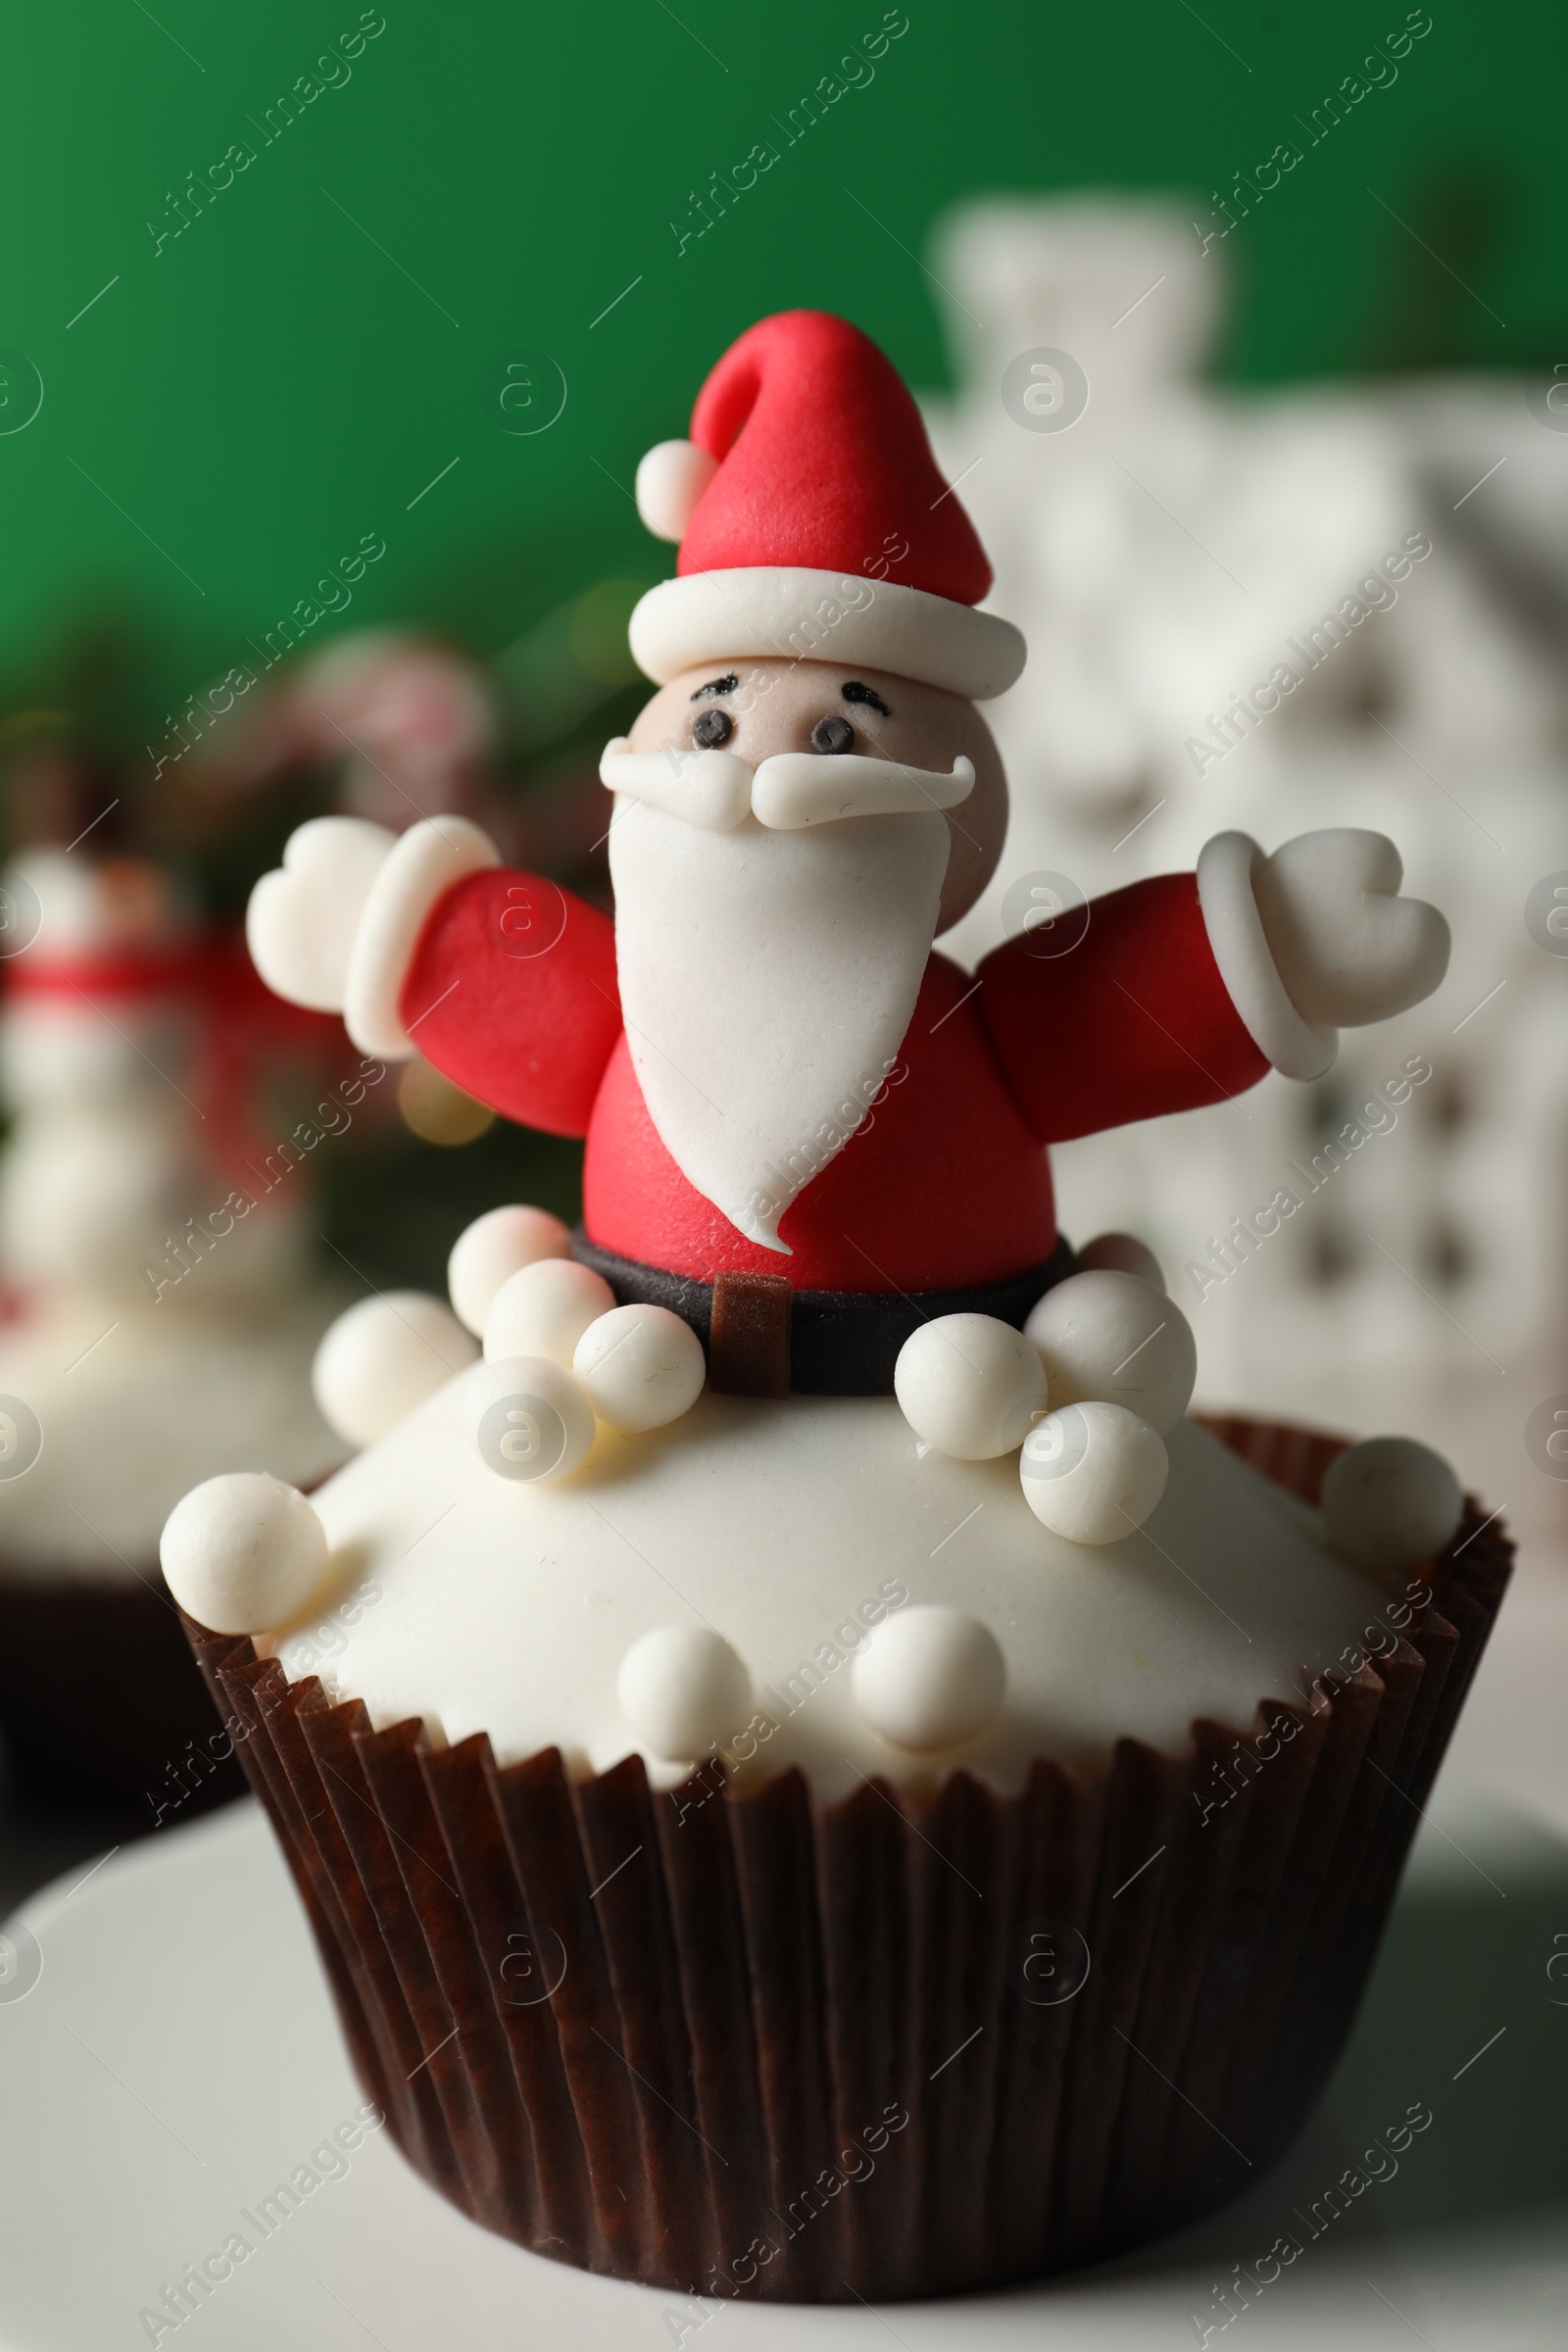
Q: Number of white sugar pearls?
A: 13